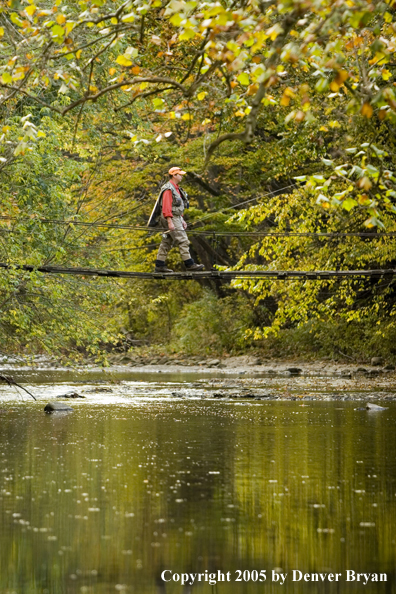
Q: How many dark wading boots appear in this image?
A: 2